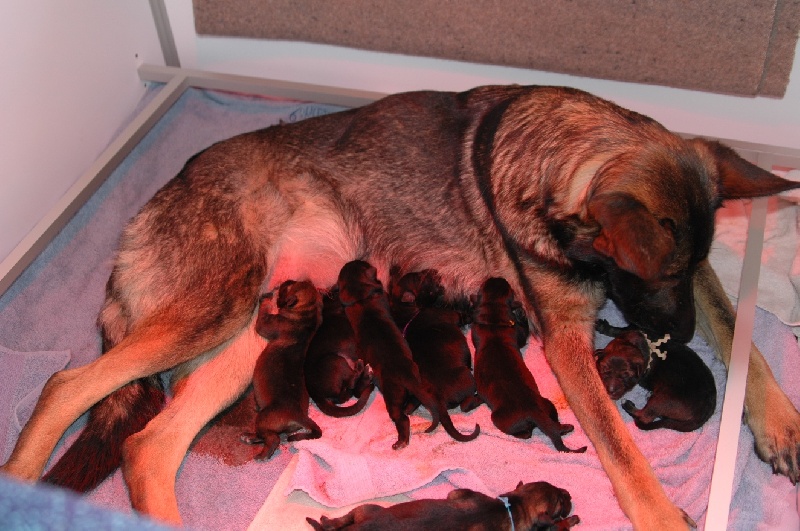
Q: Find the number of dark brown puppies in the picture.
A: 7